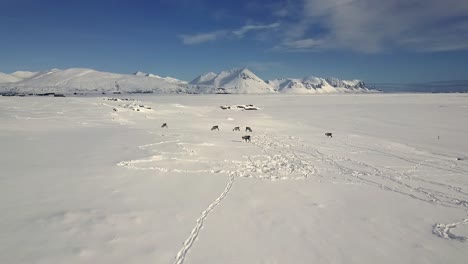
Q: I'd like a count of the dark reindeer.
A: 6